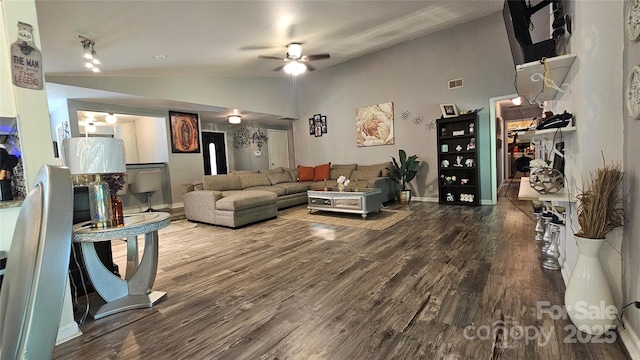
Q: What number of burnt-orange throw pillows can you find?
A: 2